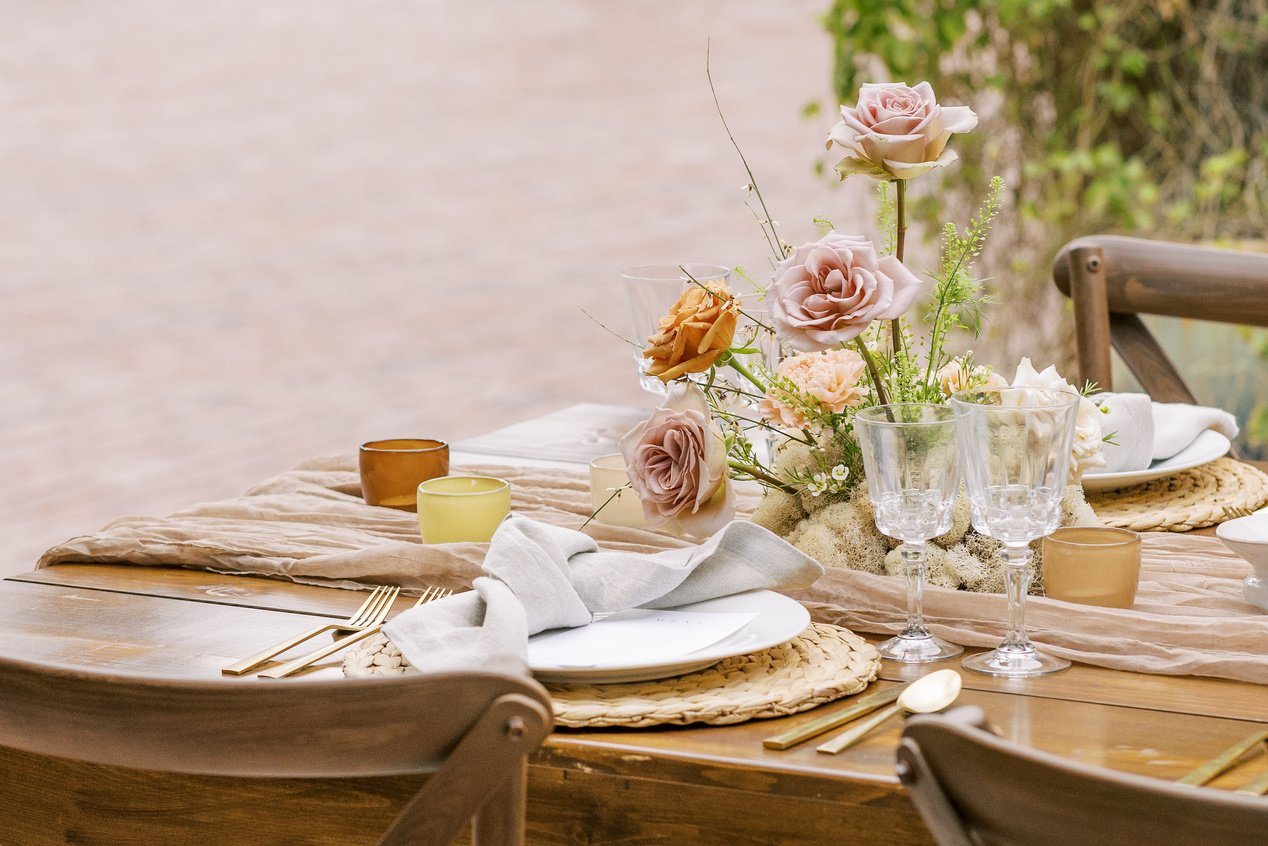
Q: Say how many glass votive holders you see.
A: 4